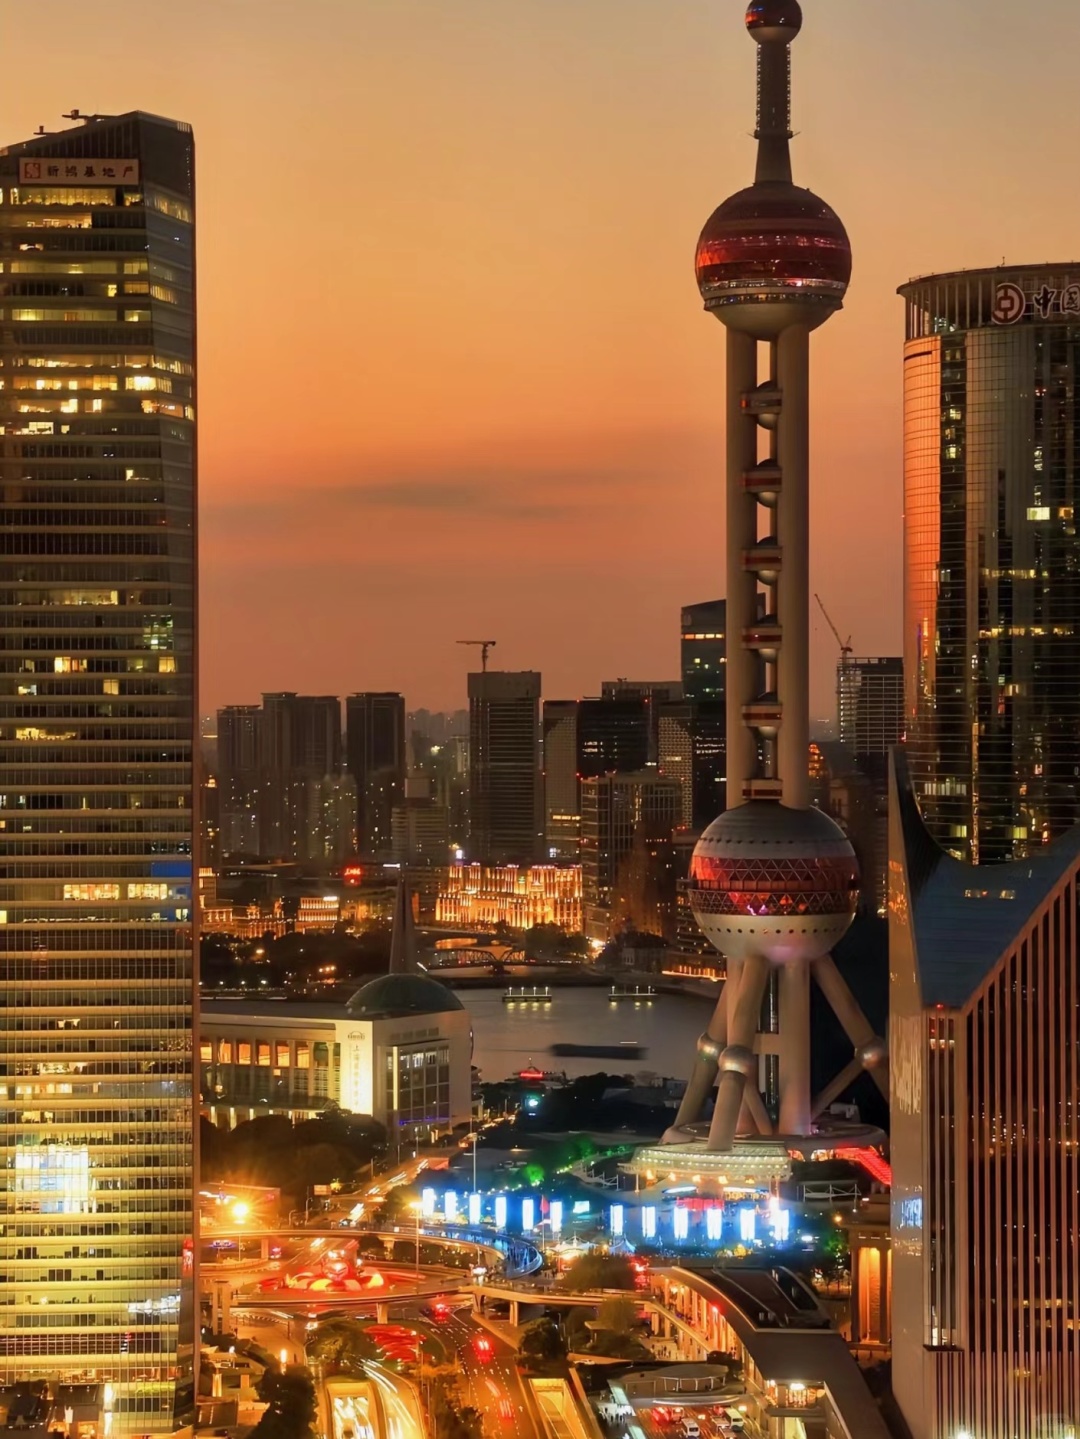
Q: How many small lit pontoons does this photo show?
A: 2